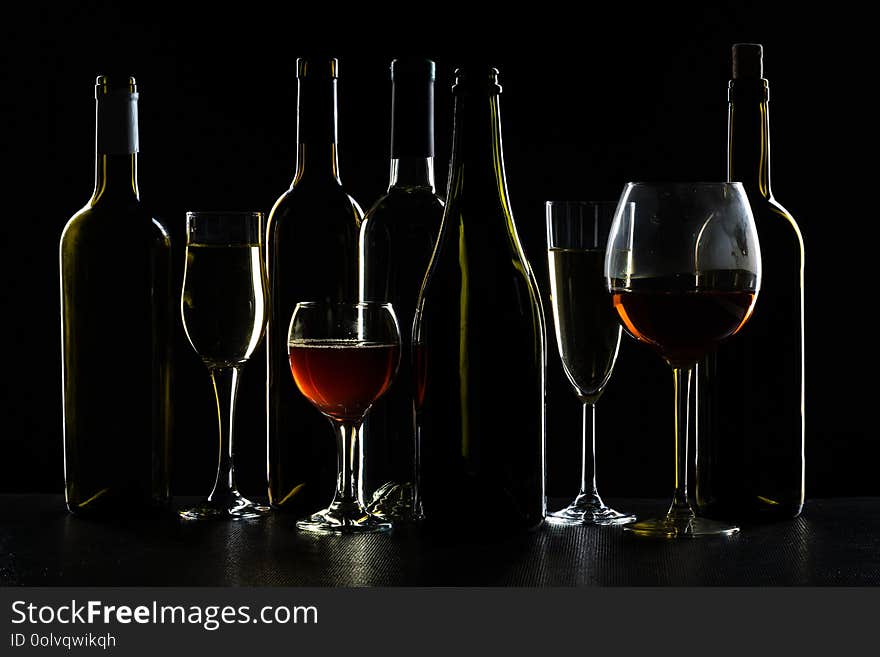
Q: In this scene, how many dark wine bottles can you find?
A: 5